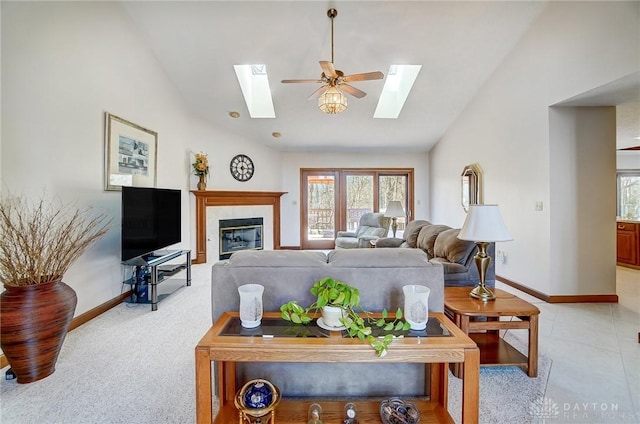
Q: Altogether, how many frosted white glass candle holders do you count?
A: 2